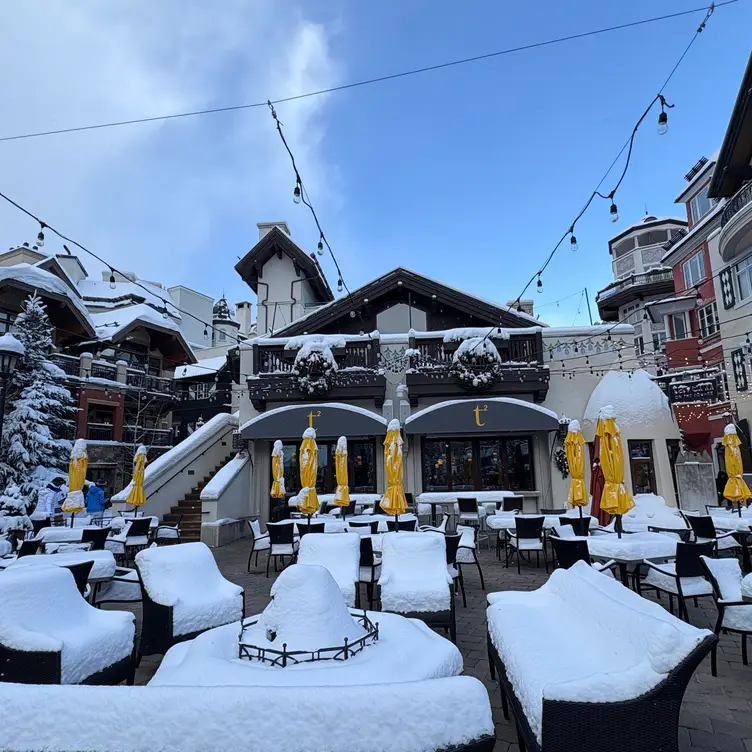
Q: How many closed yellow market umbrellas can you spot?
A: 9